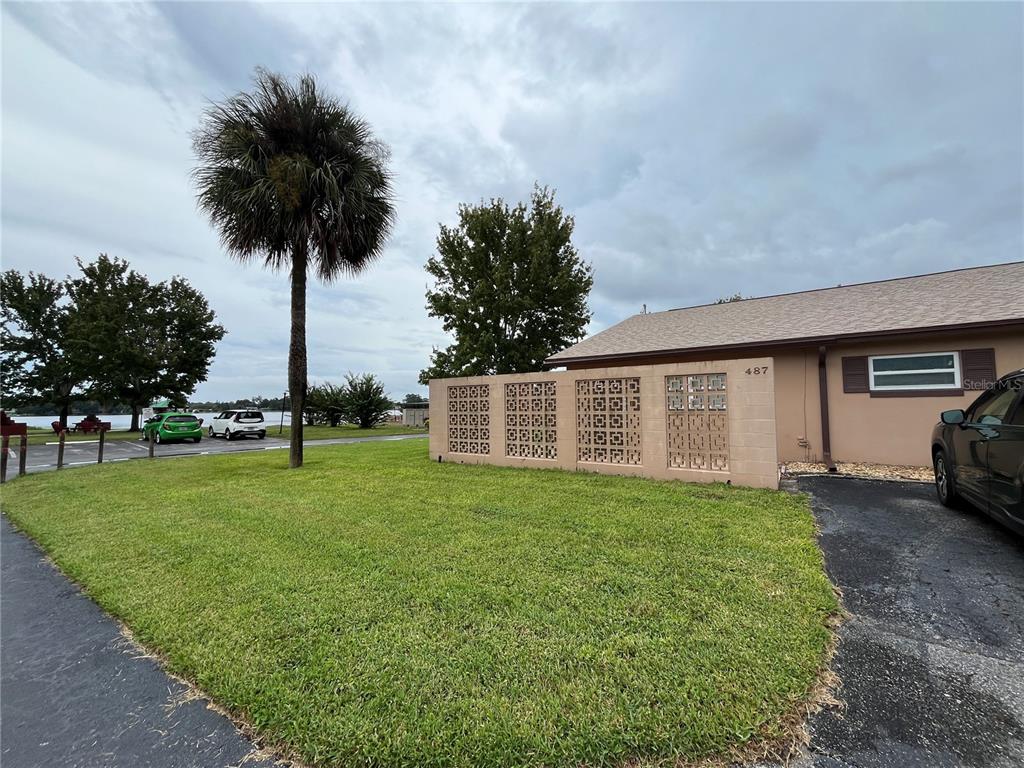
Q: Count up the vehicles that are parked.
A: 3